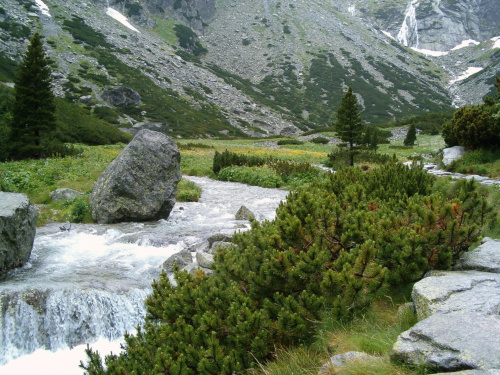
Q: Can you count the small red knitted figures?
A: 0